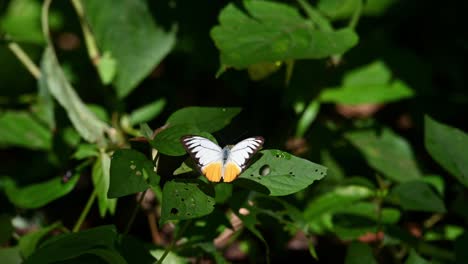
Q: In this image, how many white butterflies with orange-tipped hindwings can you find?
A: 1